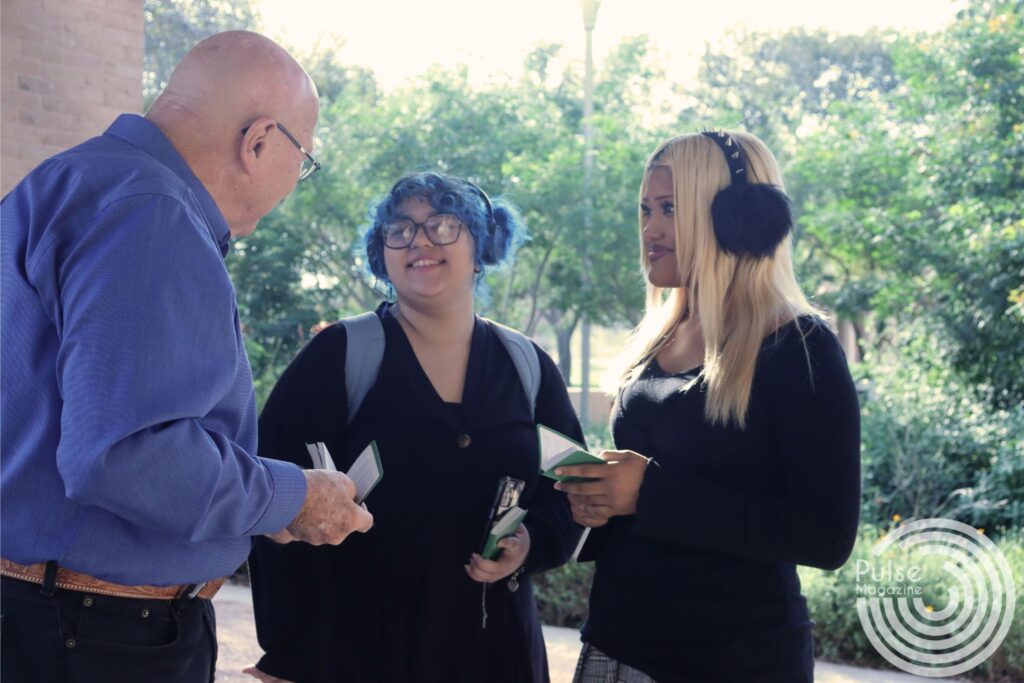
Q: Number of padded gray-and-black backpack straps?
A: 2